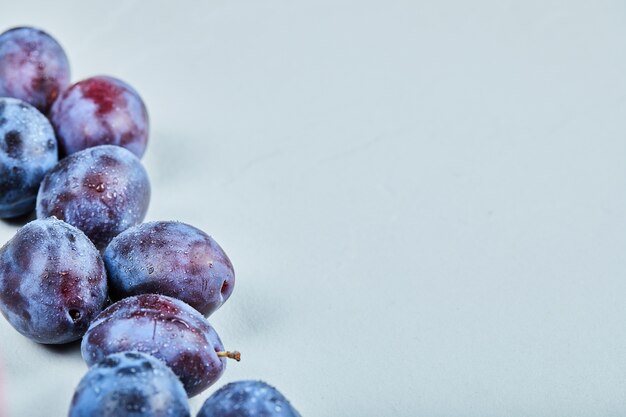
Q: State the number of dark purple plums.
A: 9